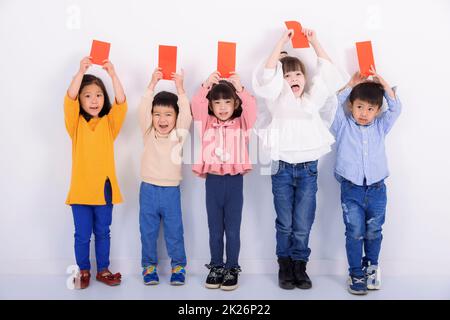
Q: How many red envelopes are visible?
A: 5